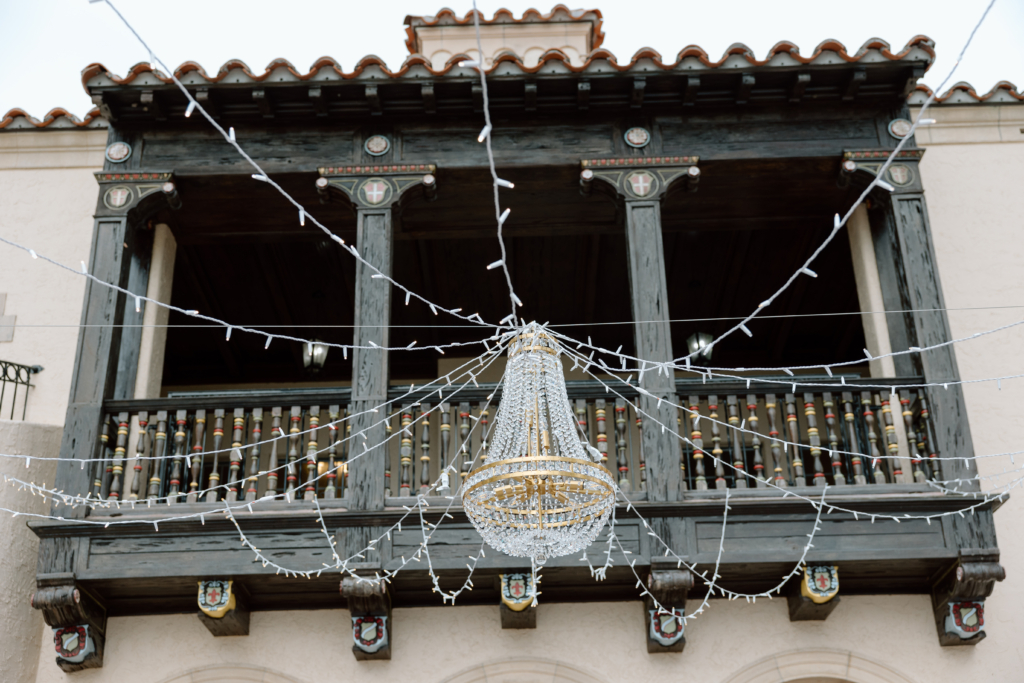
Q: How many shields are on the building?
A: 11